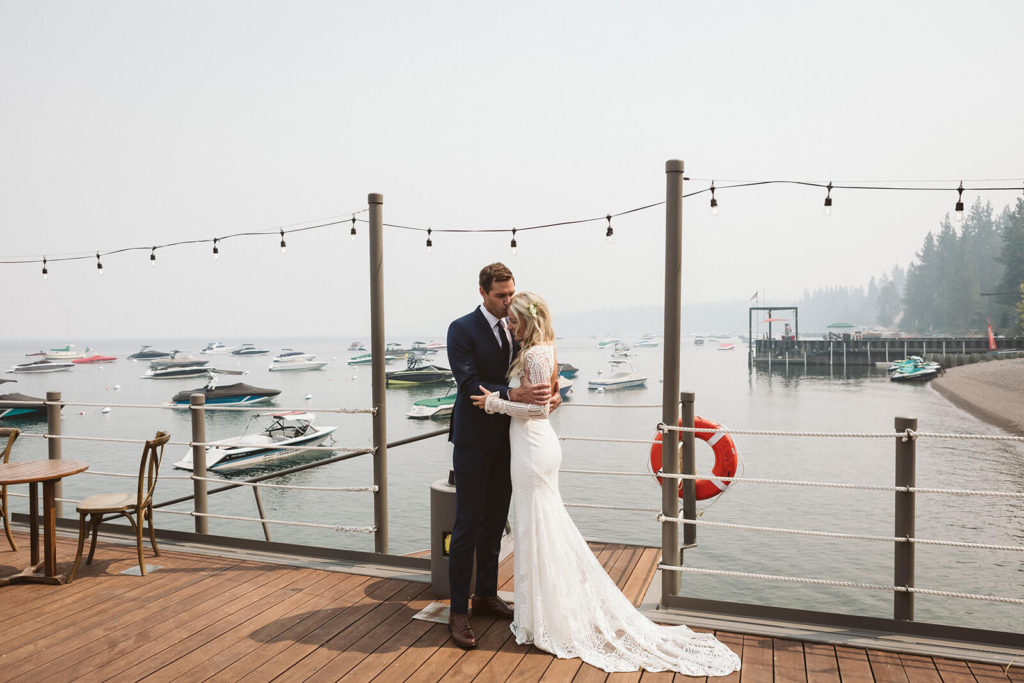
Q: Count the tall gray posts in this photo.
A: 2